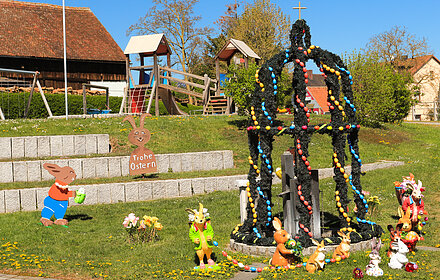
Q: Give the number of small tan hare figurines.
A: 2